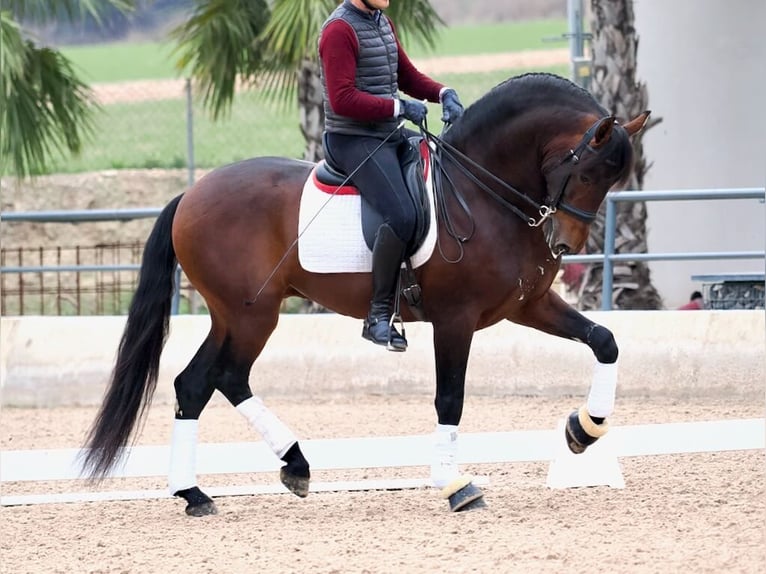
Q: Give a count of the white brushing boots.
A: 4